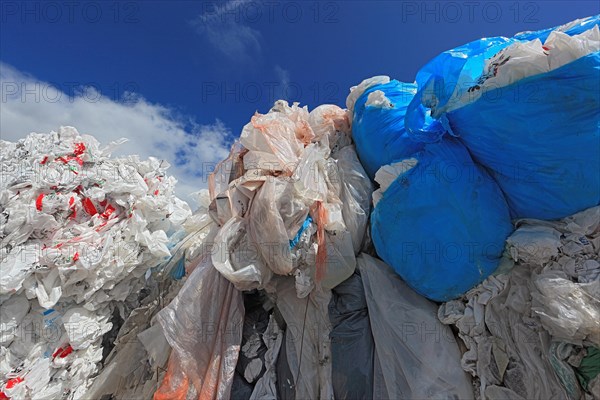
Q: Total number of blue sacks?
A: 3